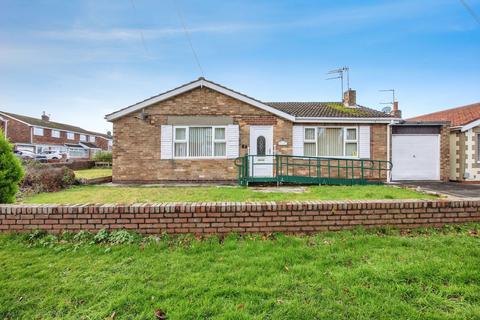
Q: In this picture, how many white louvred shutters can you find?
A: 4